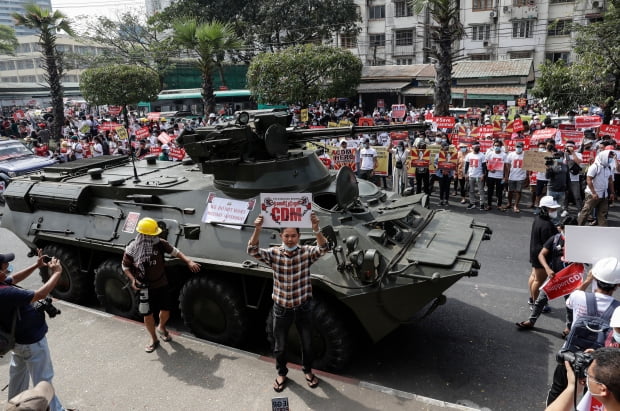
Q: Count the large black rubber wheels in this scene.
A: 4